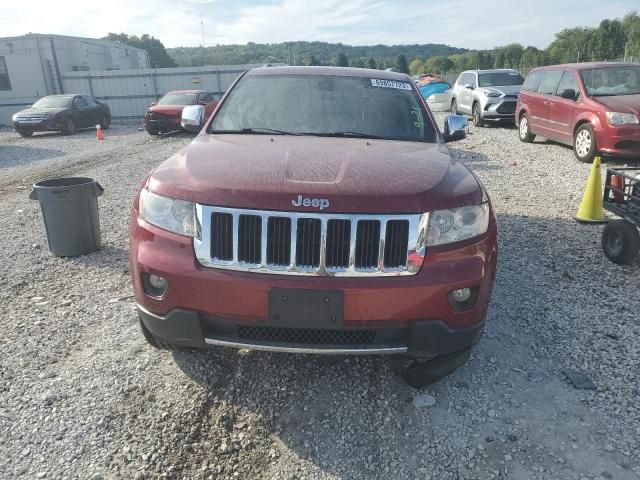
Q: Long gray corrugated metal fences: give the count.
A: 1